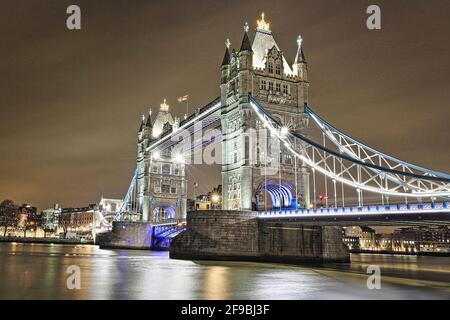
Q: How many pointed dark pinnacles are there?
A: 5